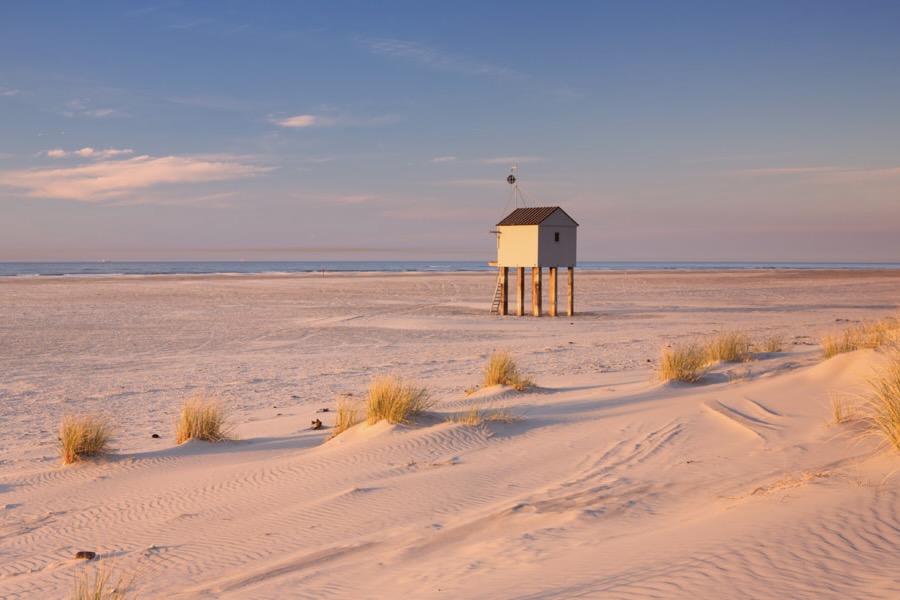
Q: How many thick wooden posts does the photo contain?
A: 5